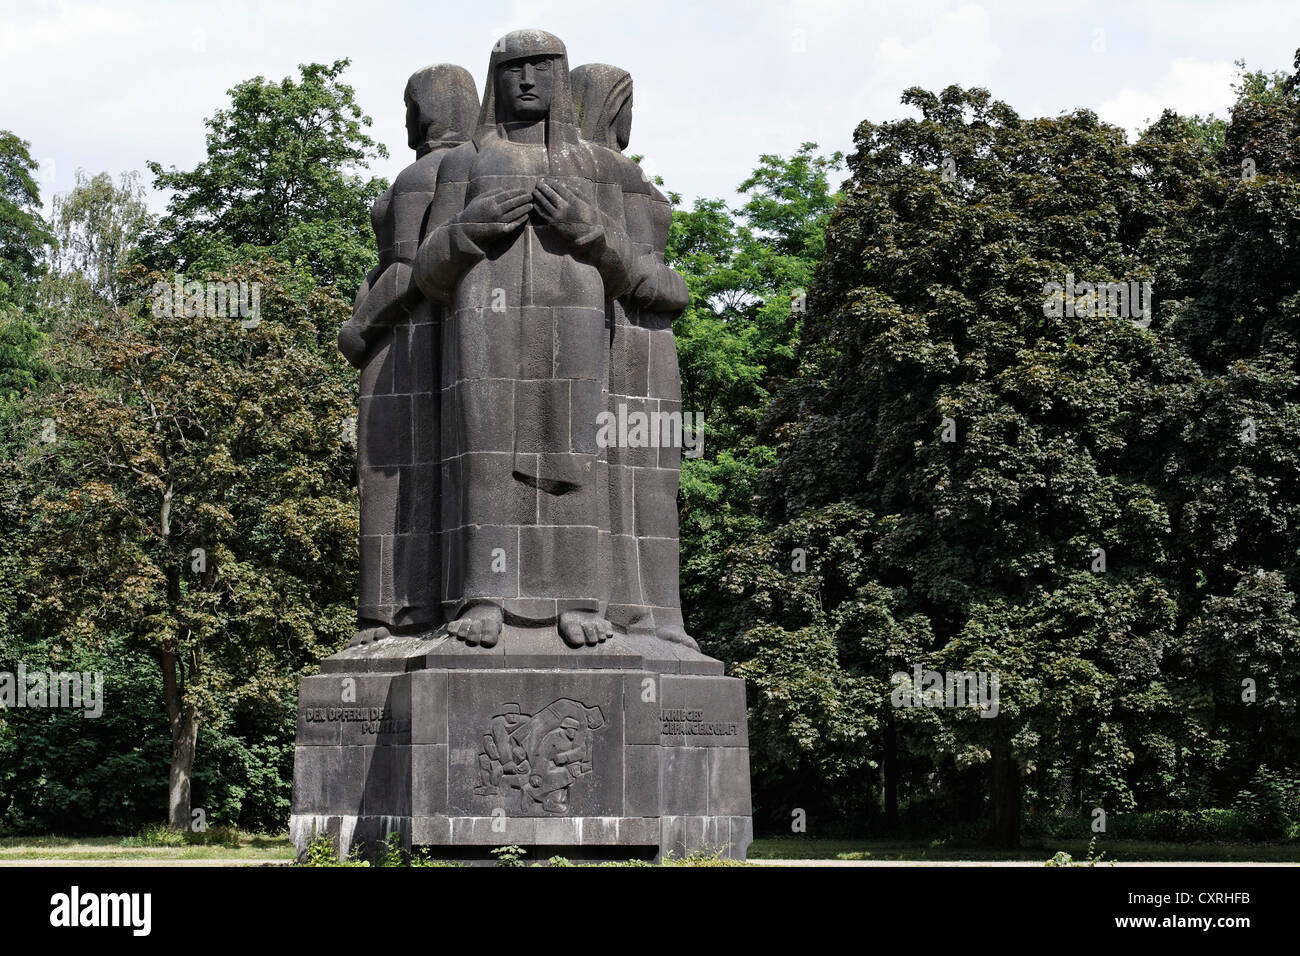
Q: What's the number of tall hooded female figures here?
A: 3